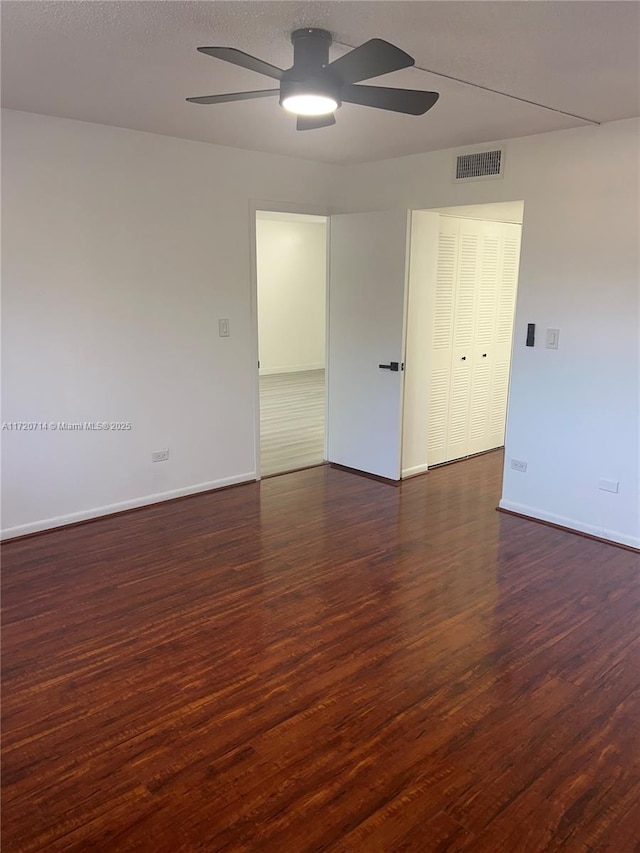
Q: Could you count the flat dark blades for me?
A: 5